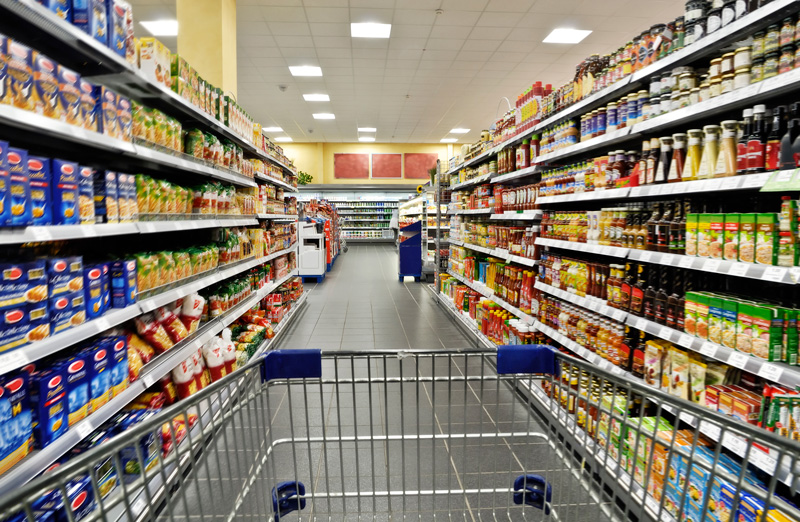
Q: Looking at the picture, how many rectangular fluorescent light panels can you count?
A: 12